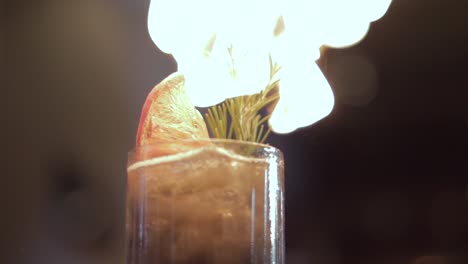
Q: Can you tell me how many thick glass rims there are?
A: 1